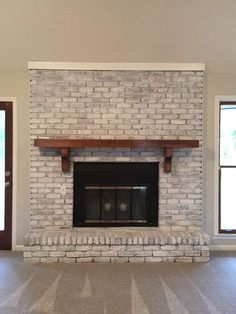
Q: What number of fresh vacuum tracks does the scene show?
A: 6